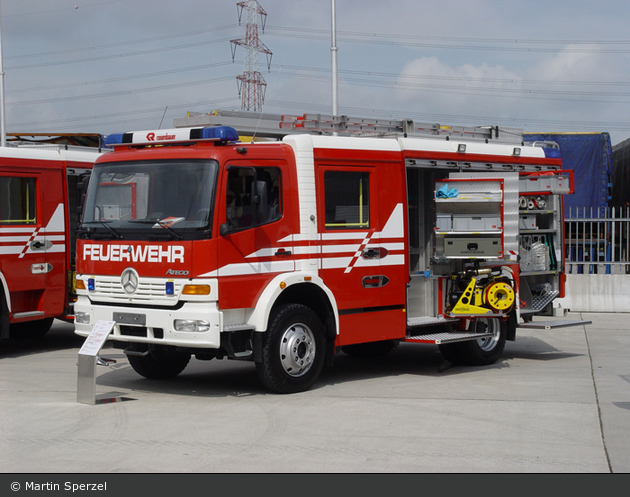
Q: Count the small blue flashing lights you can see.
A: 2